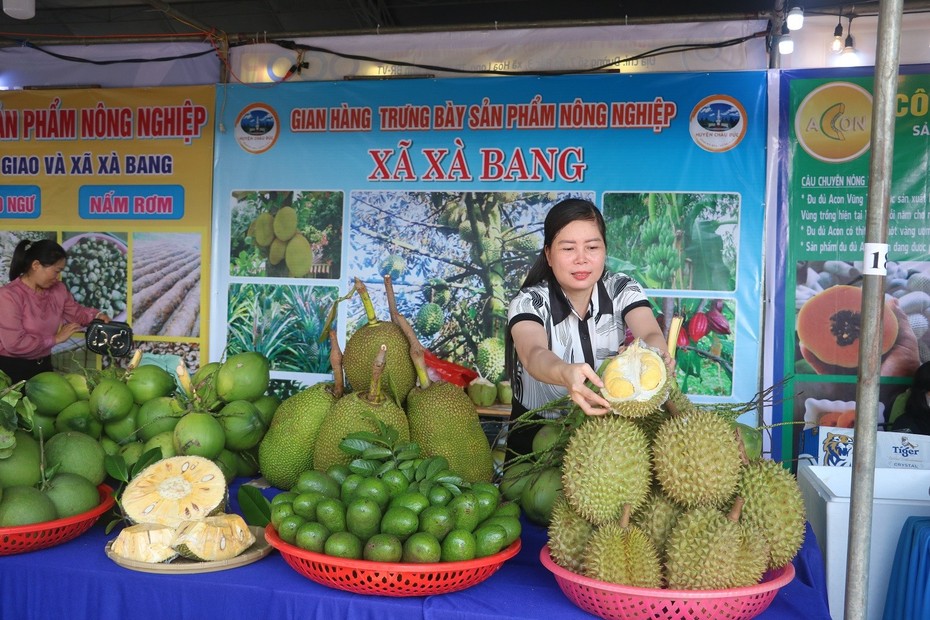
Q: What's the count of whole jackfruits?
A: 4